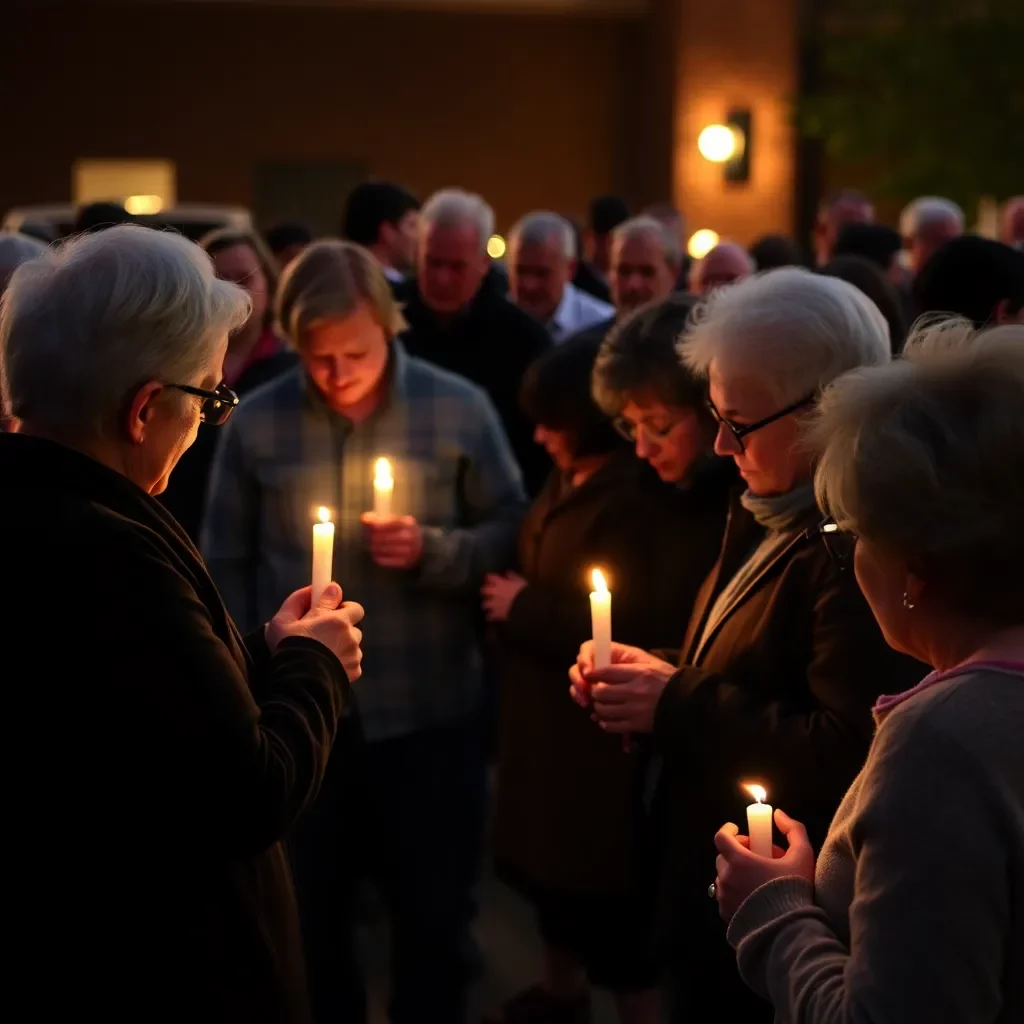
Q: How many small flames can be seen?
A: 4